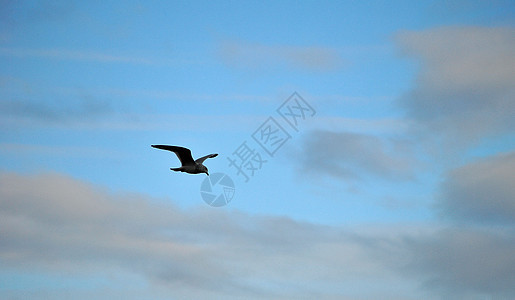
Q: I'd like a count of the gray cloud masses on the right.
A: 3